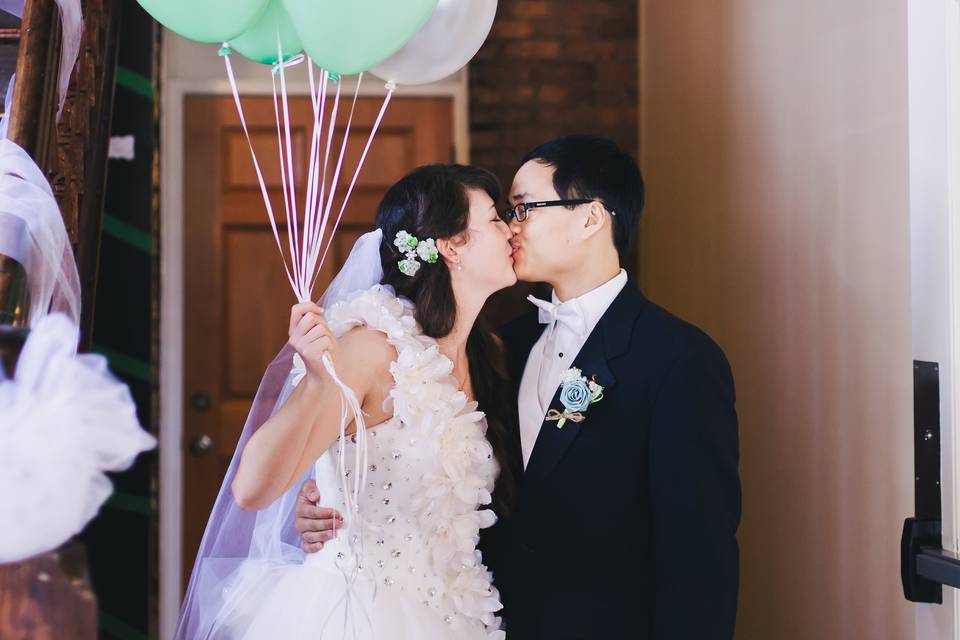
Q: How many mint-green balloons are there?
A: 3